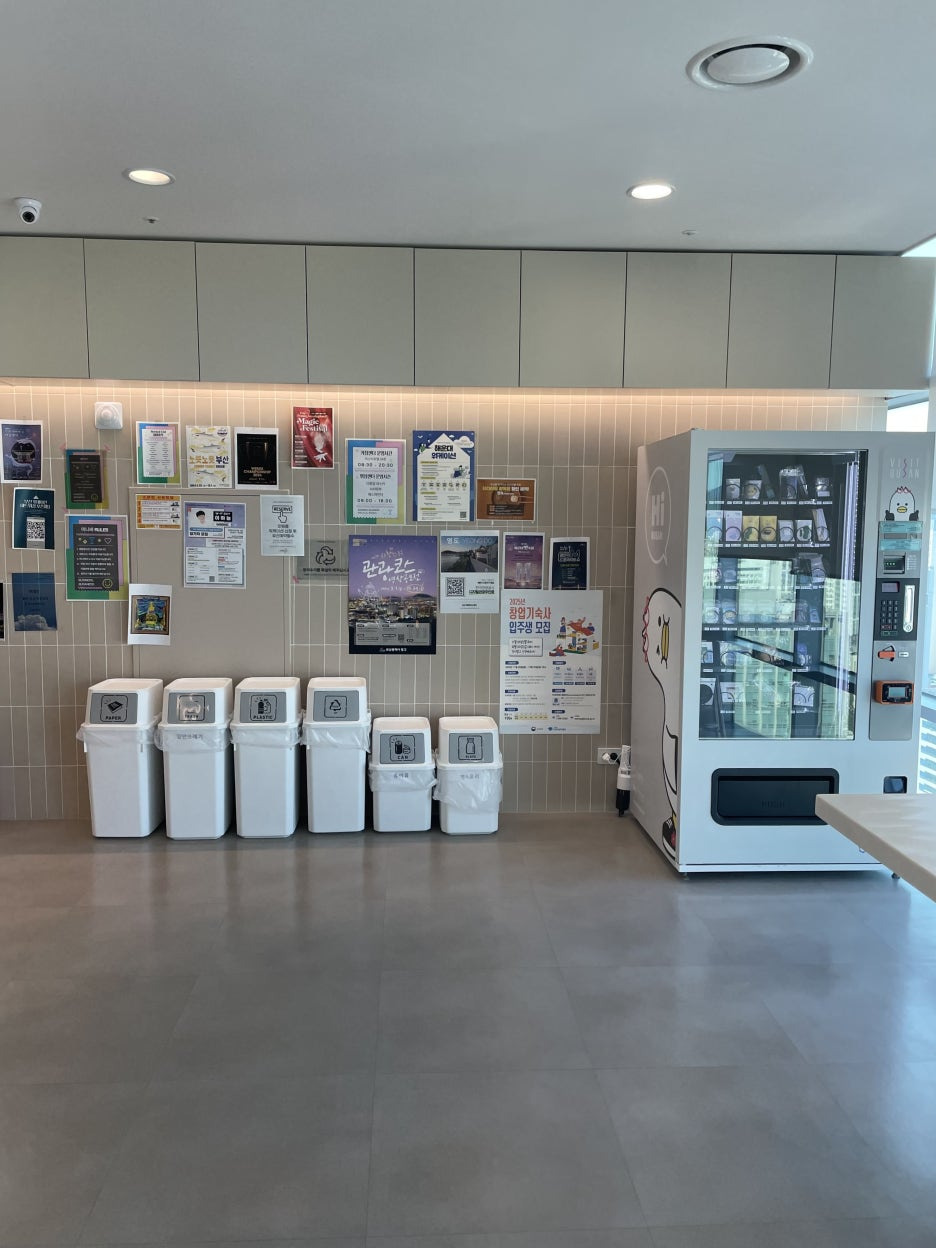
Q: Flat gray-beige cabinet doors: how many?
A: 9